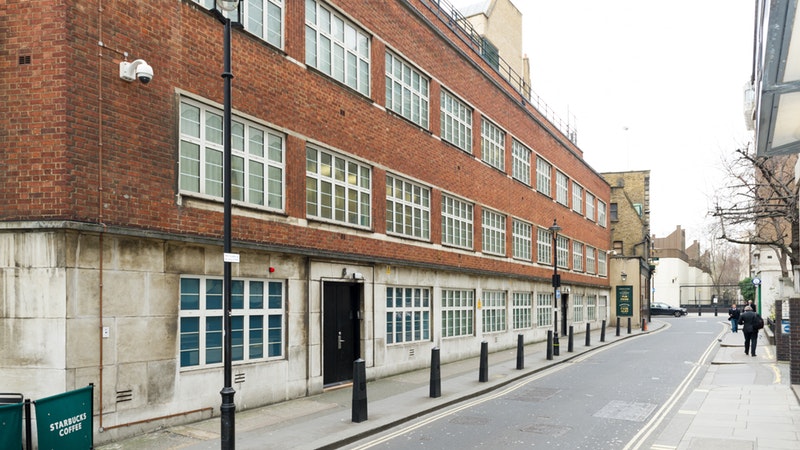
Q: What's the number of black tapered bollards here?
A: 11